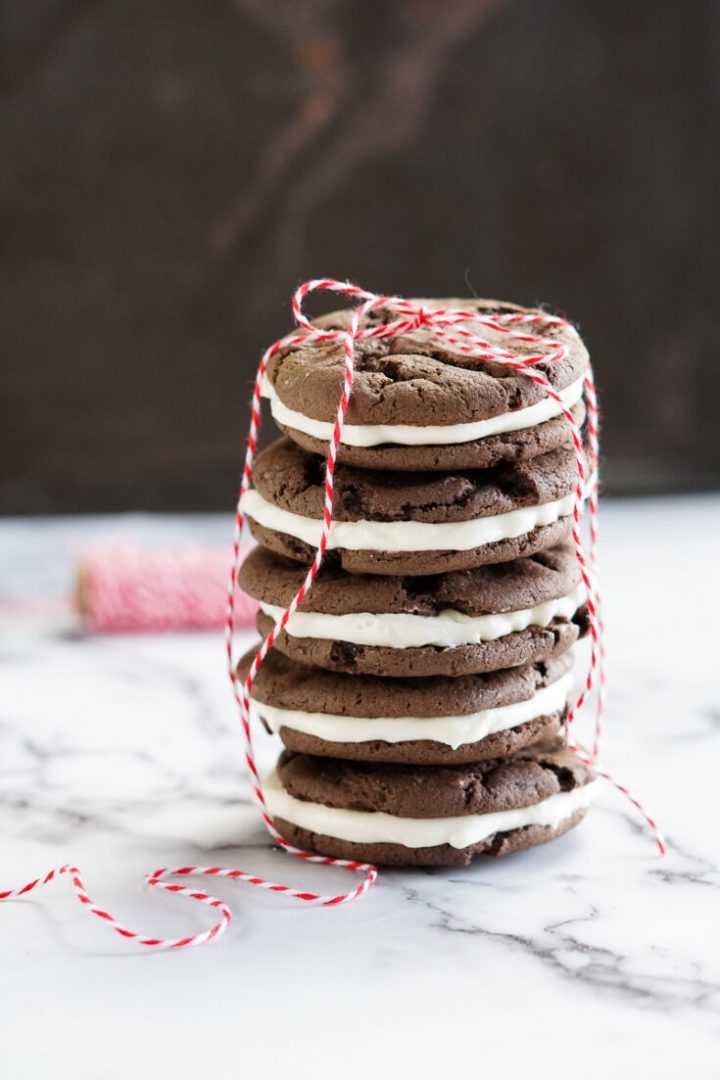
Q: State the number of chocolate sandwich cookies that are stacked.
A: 5